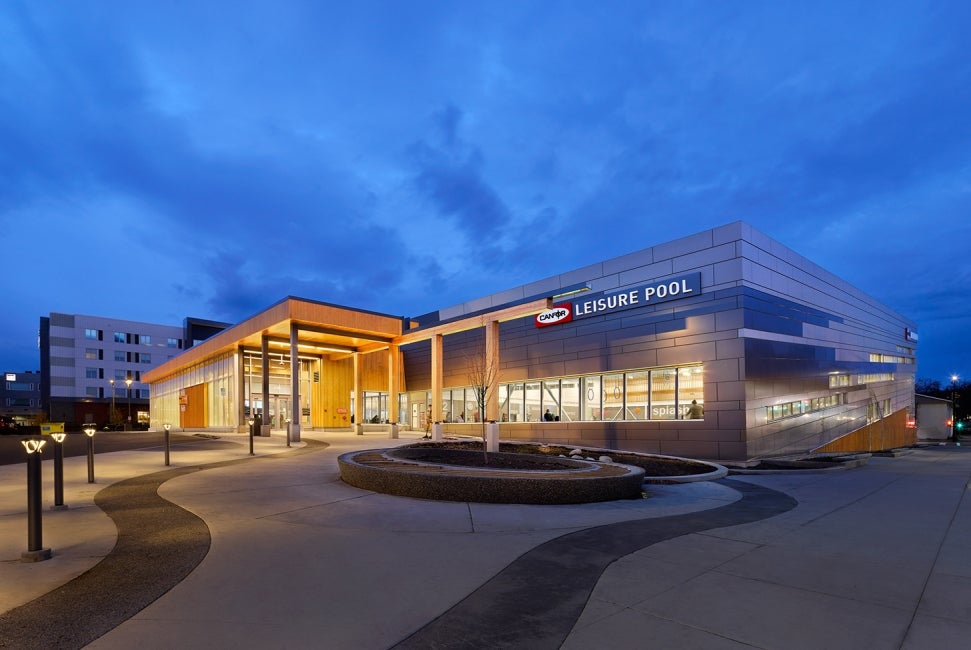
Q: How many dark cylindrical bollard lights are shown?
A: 6